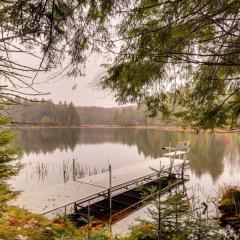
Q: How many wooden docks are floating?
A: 1